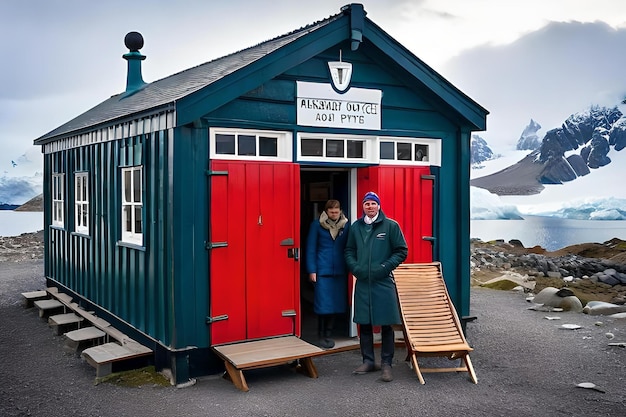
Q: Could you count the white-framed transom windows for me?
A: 3